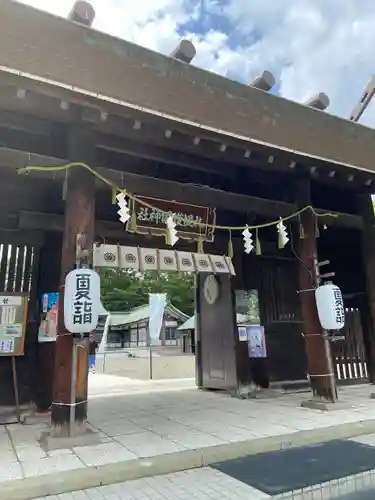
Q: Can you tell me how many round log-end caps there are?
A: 4